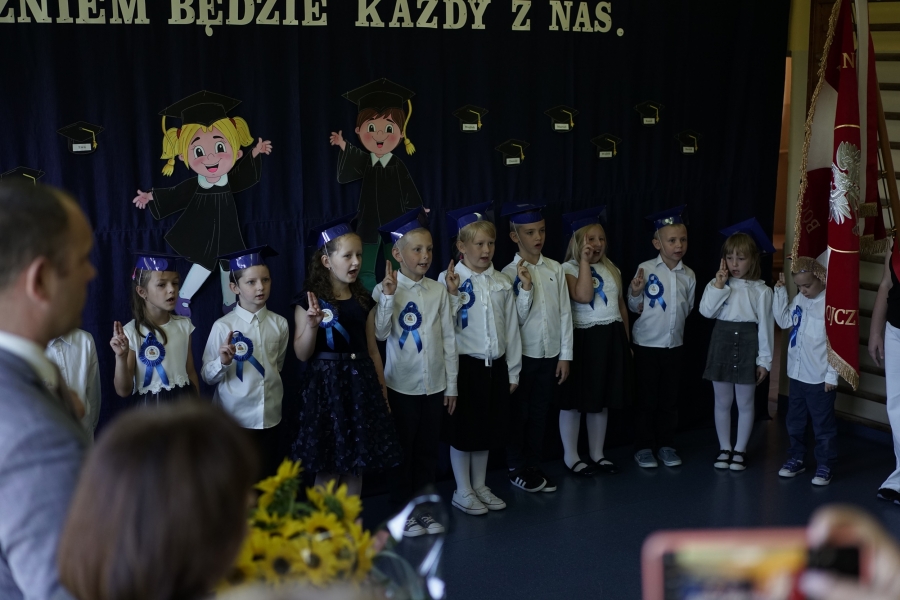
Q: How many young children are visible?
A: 11